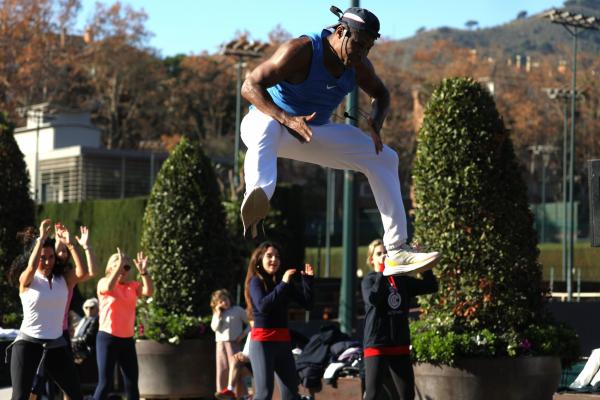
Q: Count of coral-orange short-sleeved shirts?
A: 1